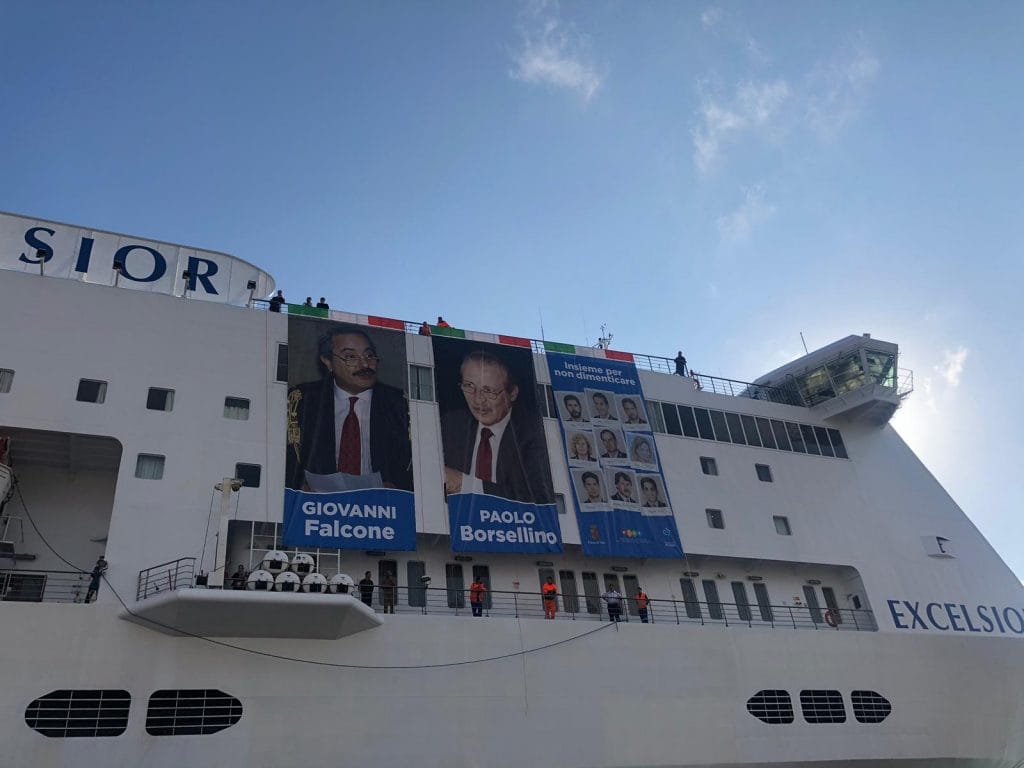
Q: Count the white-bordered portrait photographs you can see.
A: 9